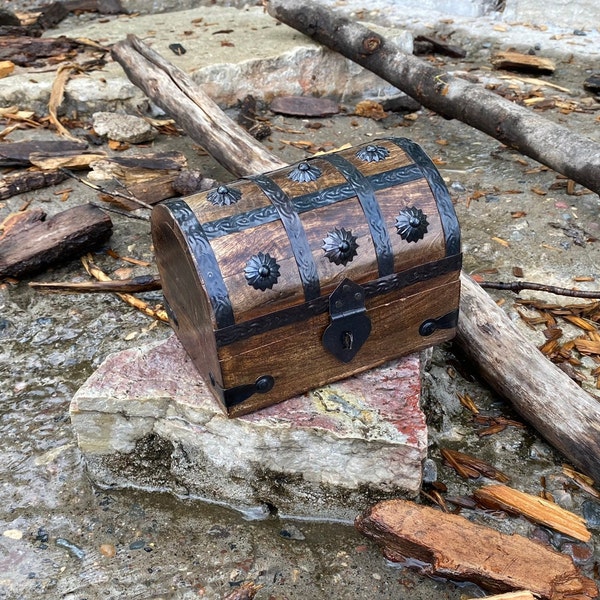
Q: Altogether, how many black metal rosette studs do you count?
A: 6